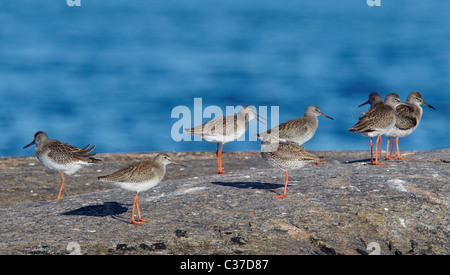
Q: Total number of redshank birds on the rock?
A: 8